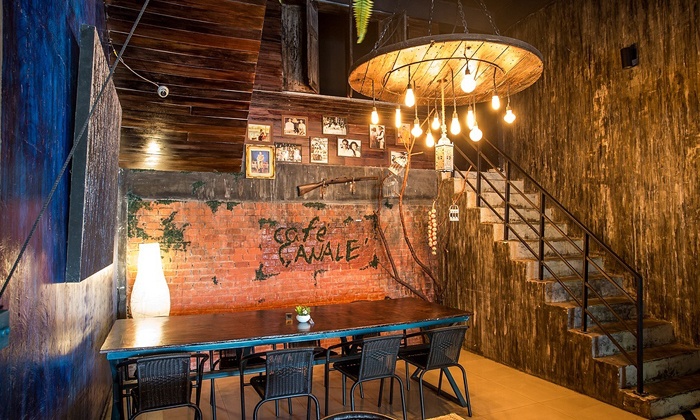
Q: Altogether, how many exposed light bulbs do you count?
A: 12